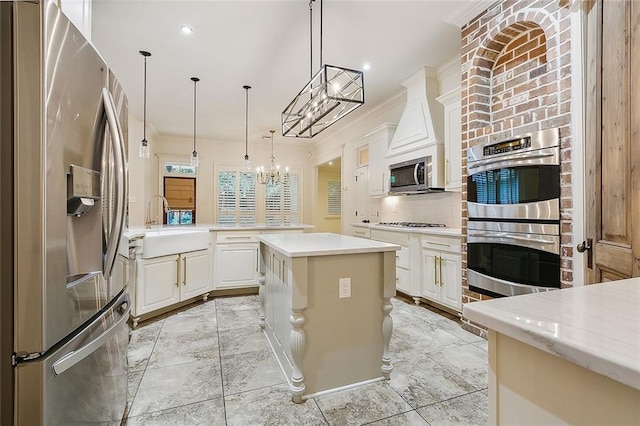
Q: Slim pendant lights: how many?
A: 3